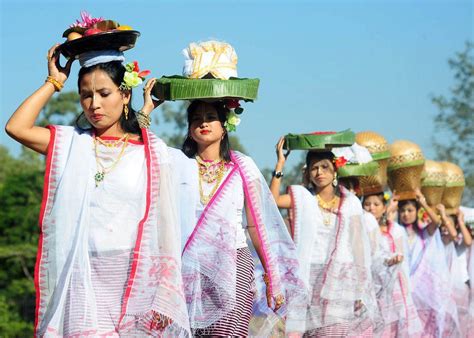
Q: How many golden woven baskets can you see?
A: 4